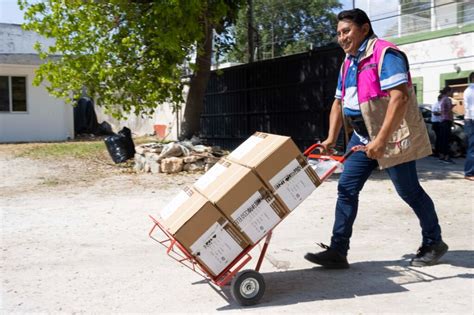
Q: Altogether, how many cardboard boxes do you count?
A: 3